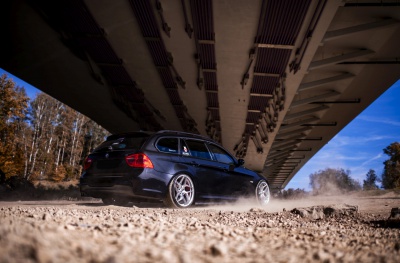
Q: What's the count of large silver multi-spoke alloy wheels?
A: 2